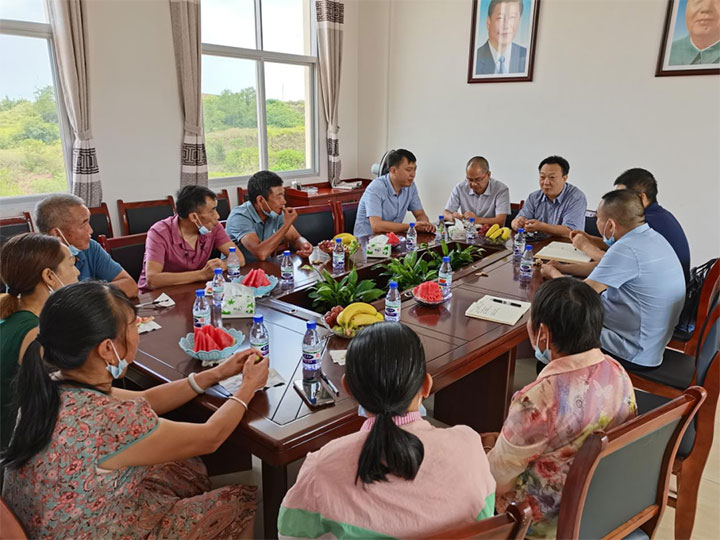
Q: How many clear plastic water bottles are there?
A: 14